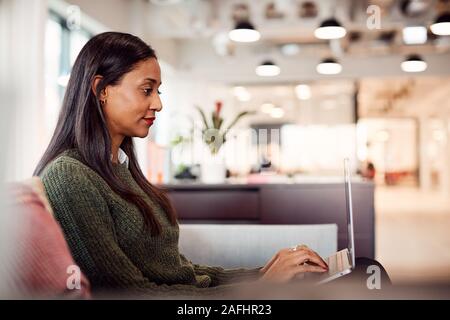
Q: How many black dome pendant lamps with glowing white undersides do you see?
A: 6